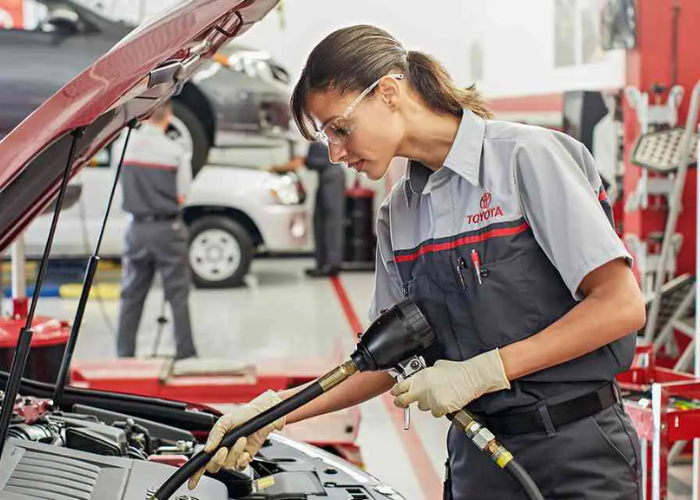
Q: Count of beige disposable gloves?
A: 2